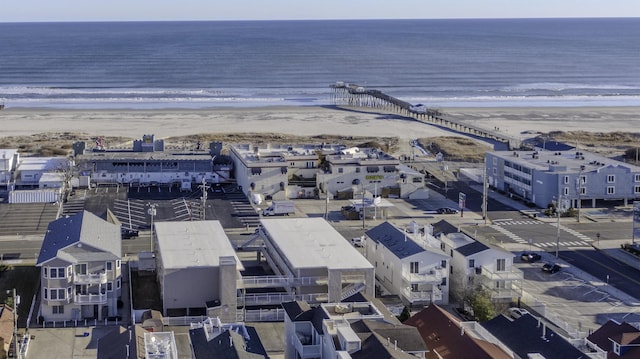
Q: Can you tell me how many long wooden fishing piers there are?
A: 1